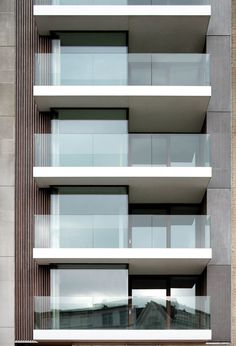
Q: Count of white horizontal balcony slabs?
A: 5